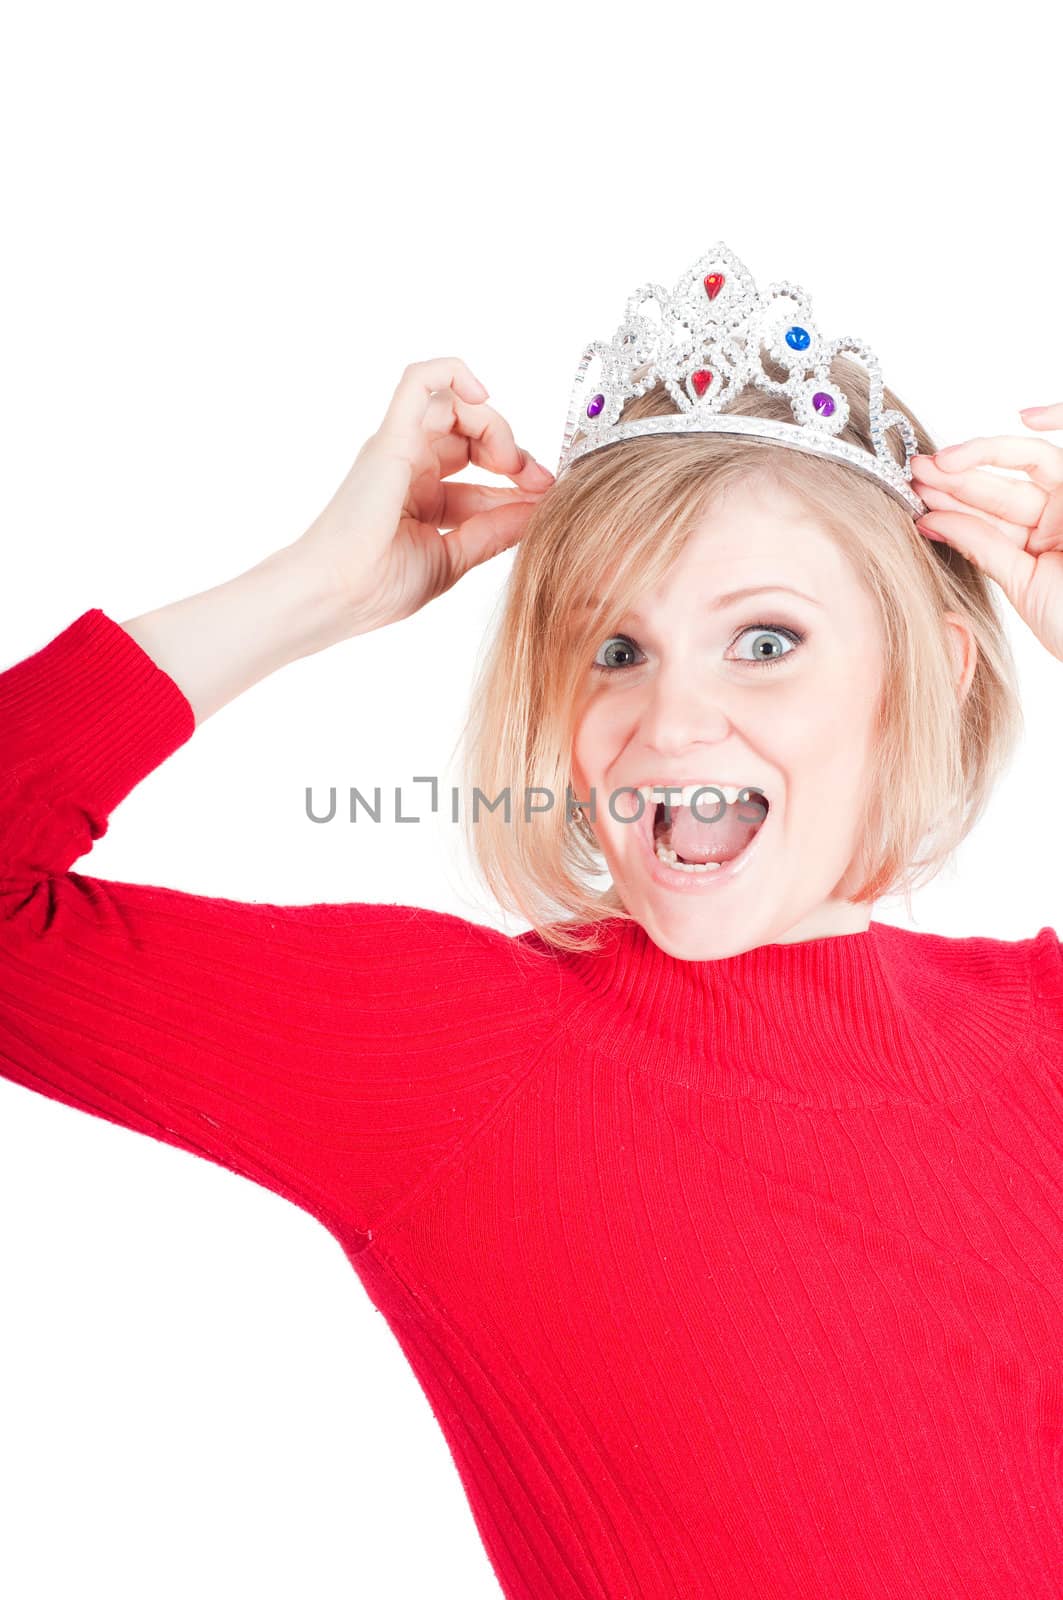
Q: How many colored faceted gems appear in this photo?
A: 5